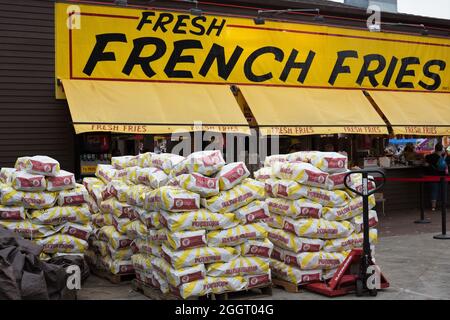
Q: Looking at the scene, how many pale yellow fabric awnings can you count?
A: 3